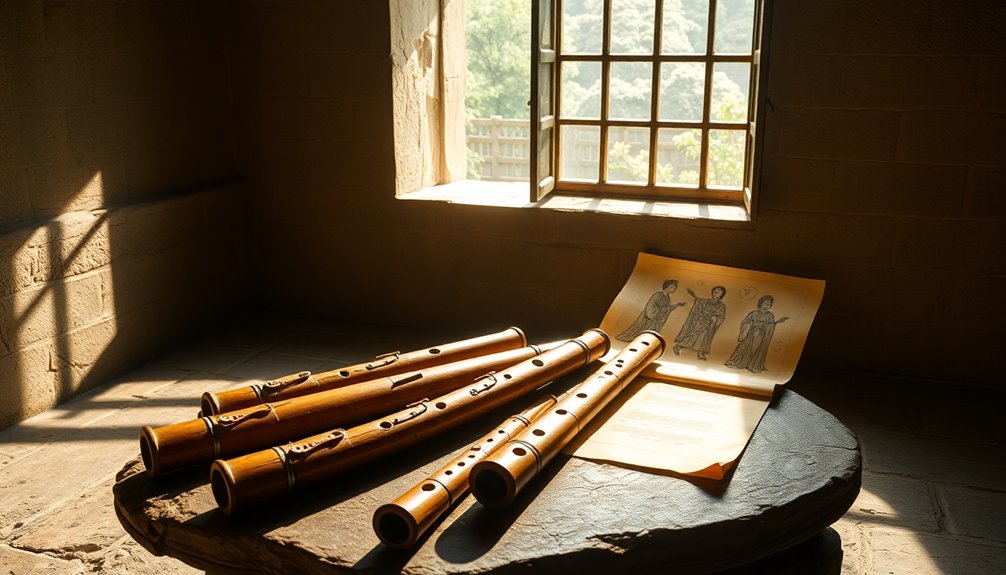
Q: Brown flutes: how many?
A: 5